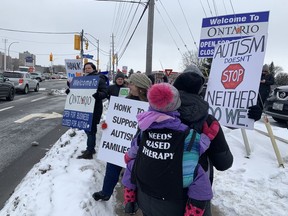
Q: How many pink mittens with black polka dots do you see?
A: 2